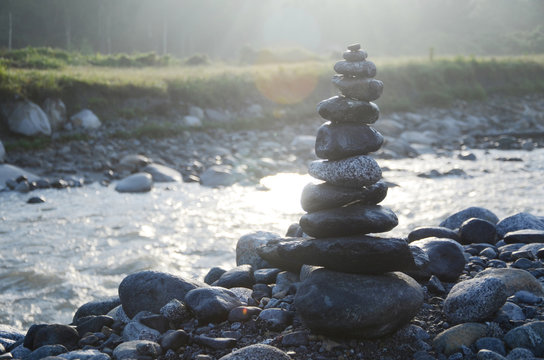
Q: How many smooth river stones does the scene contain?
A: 11